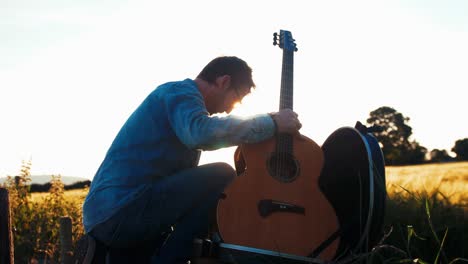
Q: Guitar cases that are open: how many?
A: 1